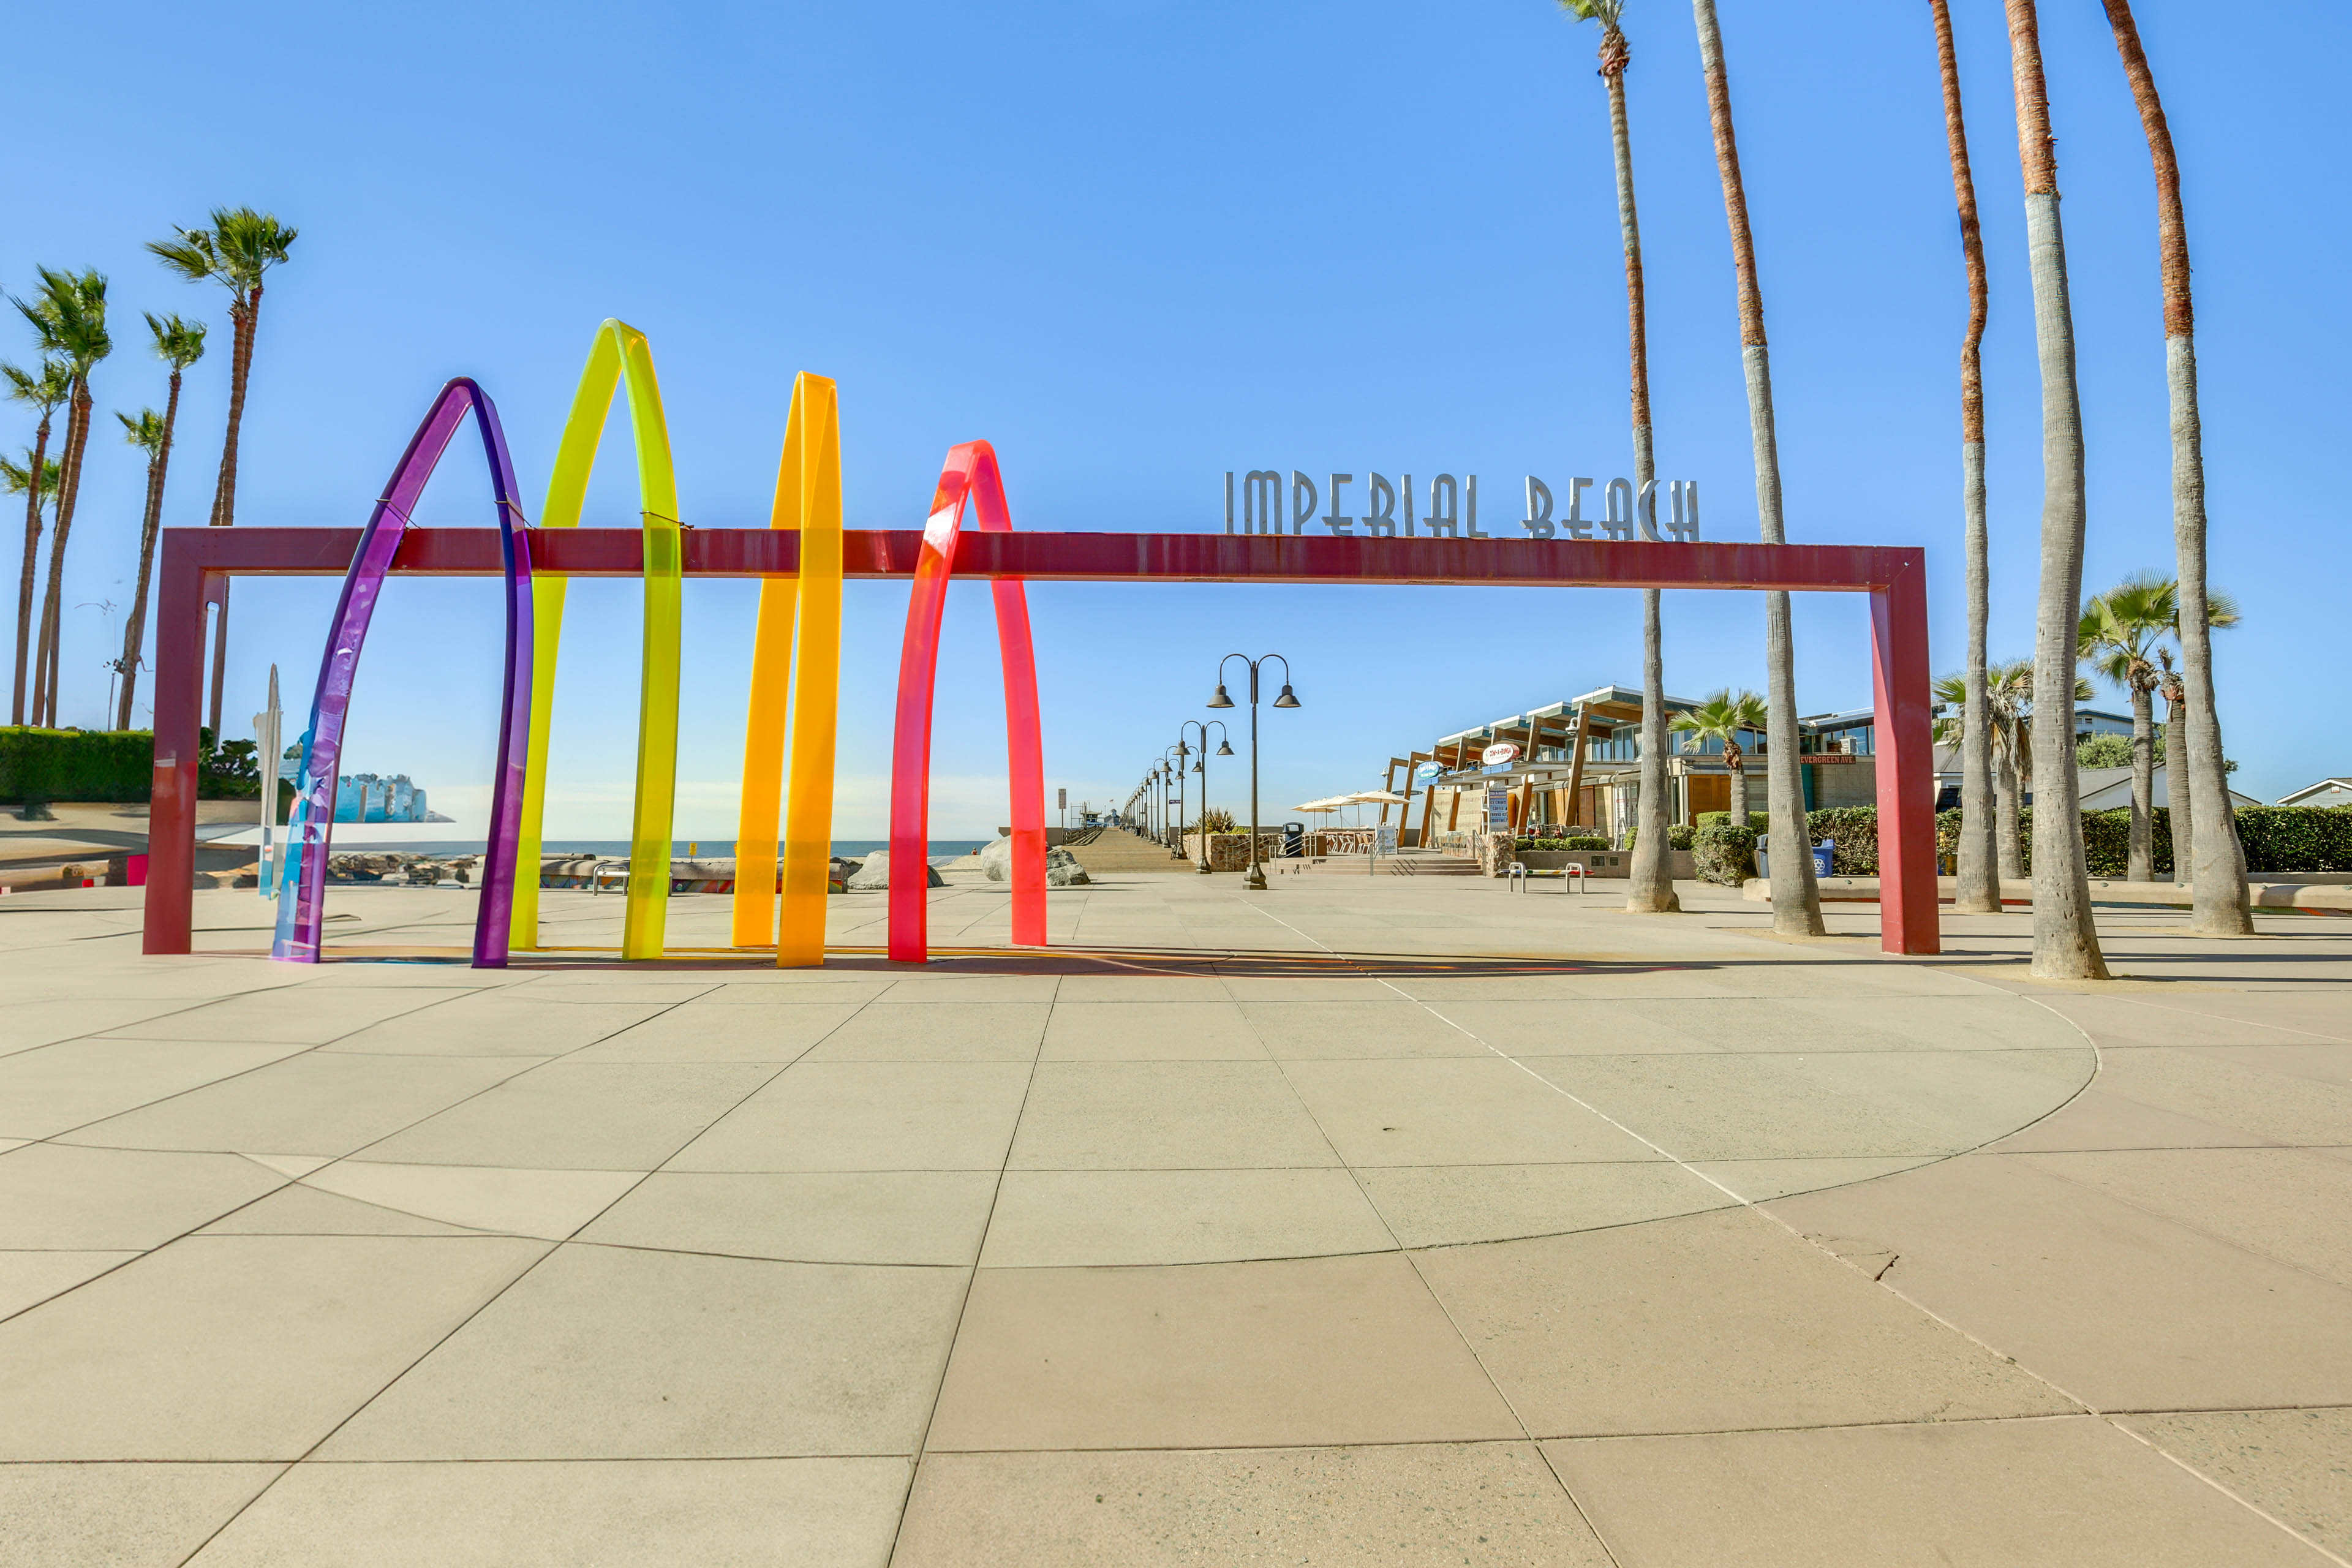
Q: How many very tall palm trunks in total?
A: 5